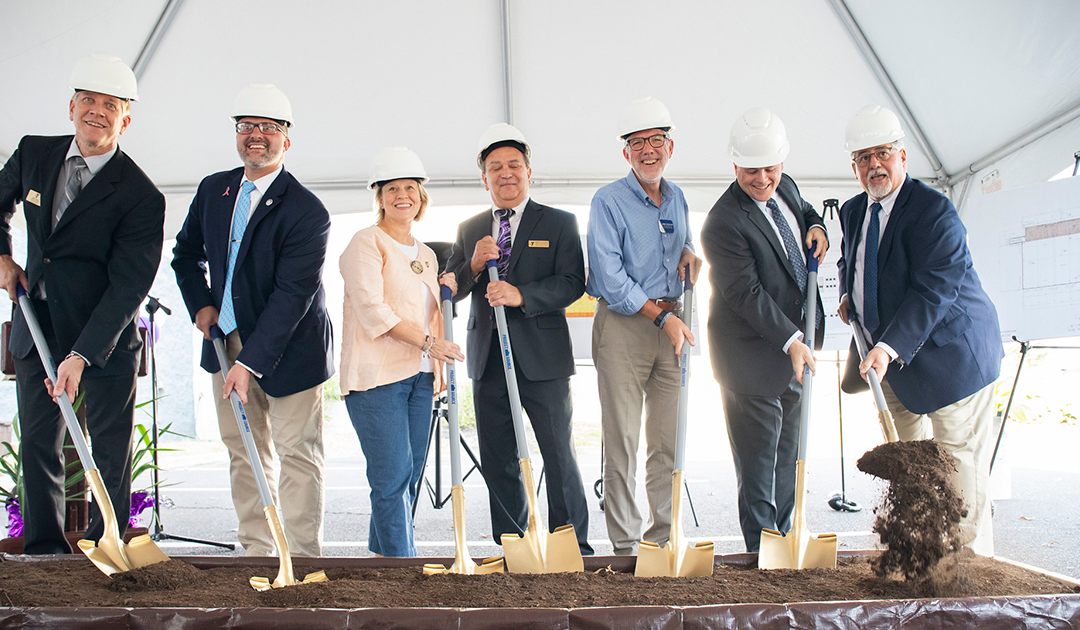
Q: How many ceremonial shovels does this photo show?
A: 7